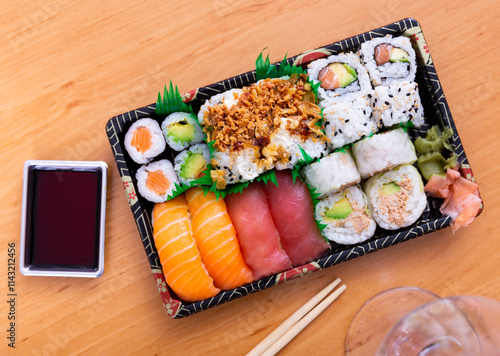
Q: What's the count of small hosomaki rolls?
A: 4